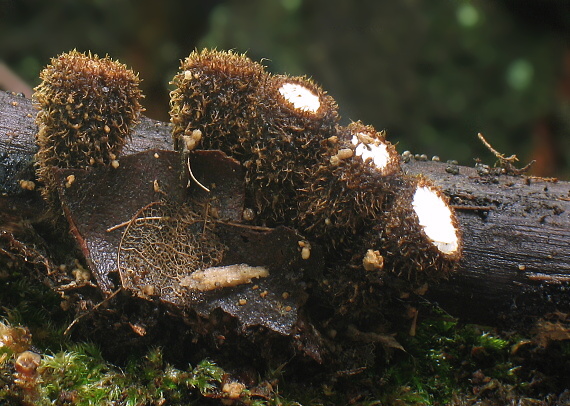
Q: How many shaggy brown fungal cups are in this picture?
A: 5